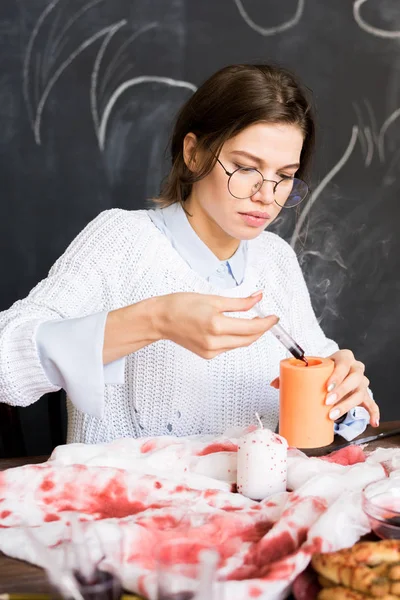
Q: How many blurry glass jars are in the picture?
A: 2